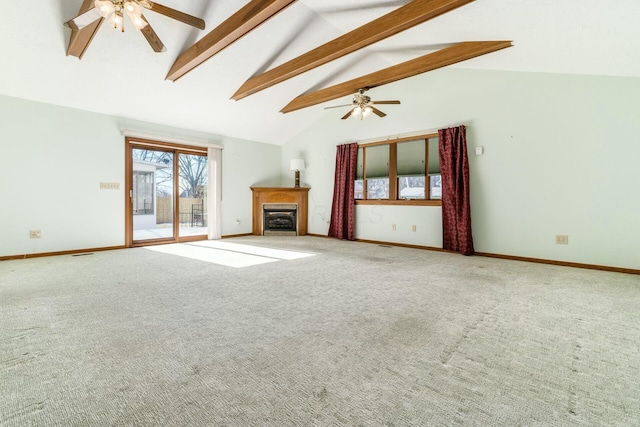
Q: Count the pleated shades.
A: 4